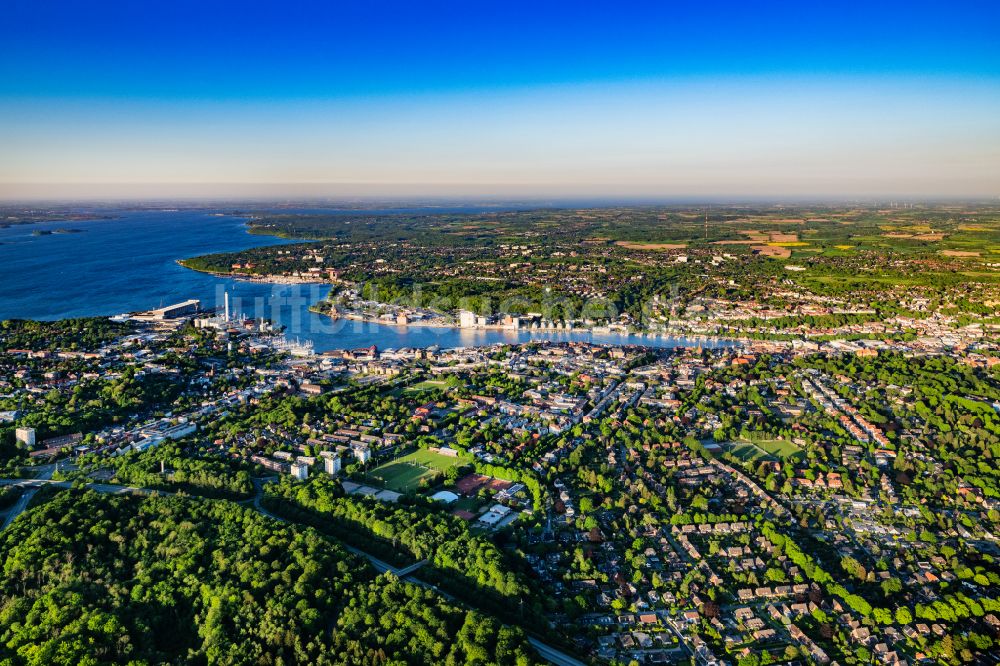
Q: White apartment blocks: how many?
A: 4